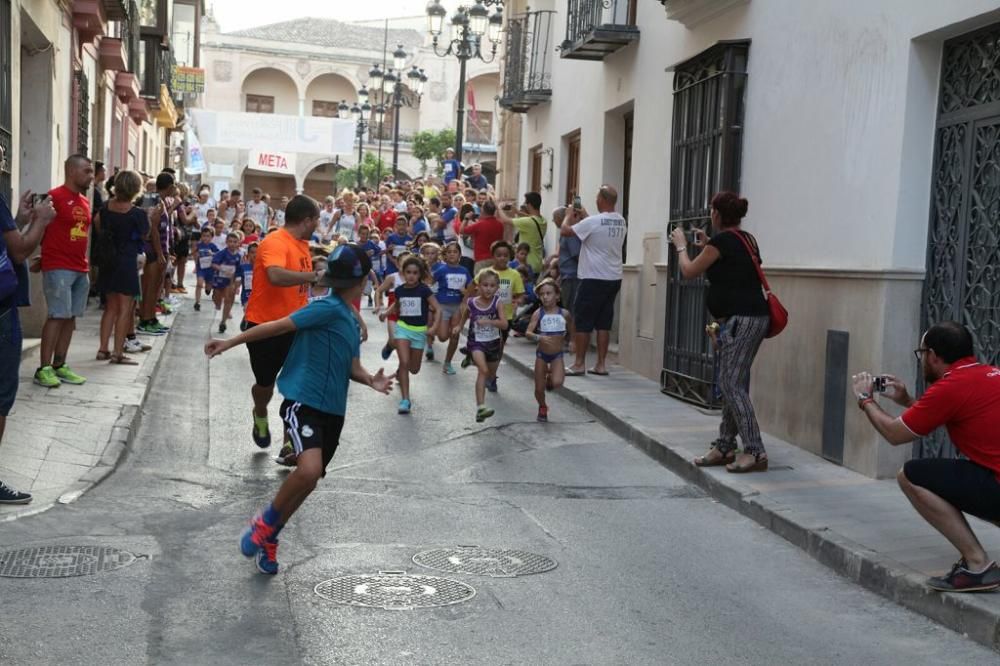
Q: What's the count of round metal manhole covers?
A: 3